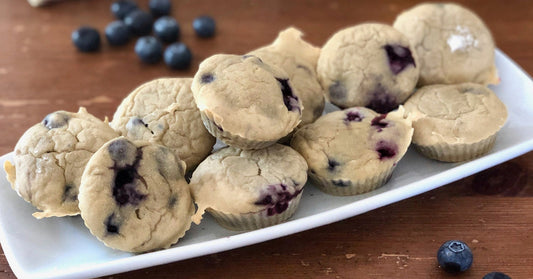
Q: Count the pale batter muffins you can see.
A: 10